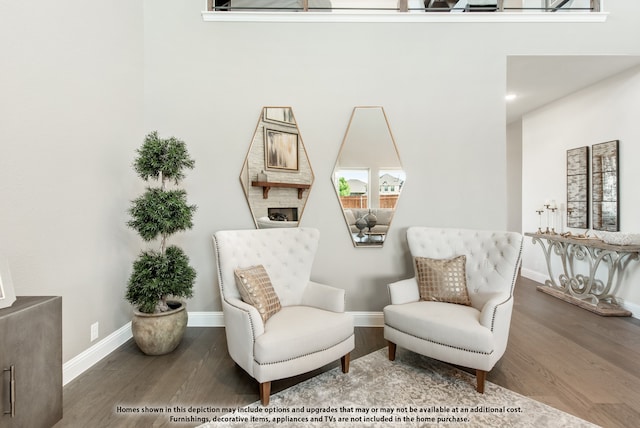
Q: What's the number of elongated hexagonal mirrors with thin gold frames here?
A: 2